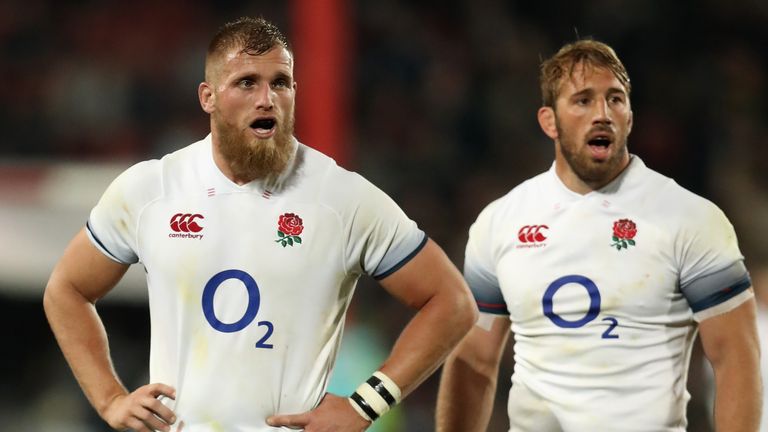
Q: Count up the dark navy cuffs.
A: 4